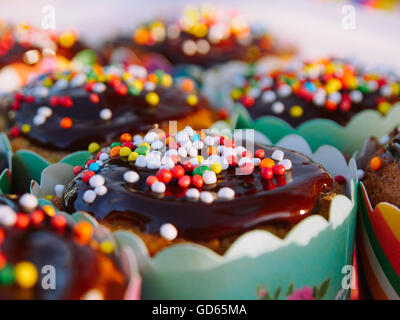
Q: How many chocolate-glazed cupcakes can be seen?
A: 7